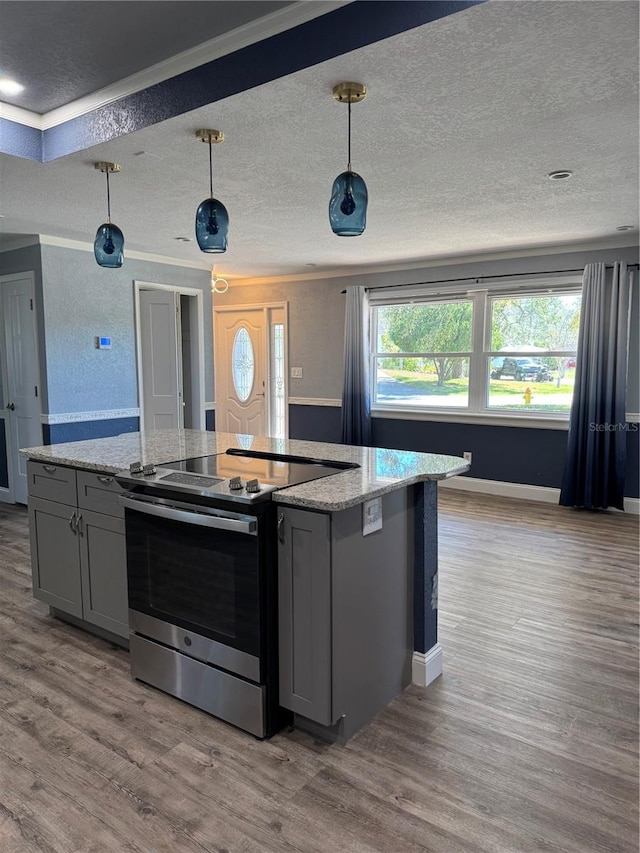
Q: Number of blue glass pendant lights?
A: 3